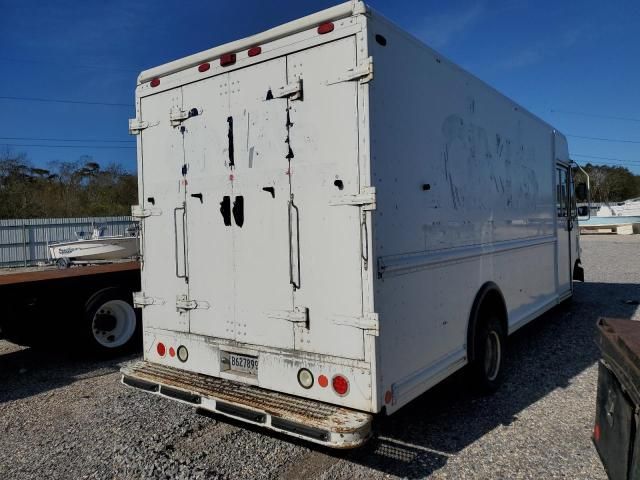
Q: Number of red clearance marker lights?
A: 5